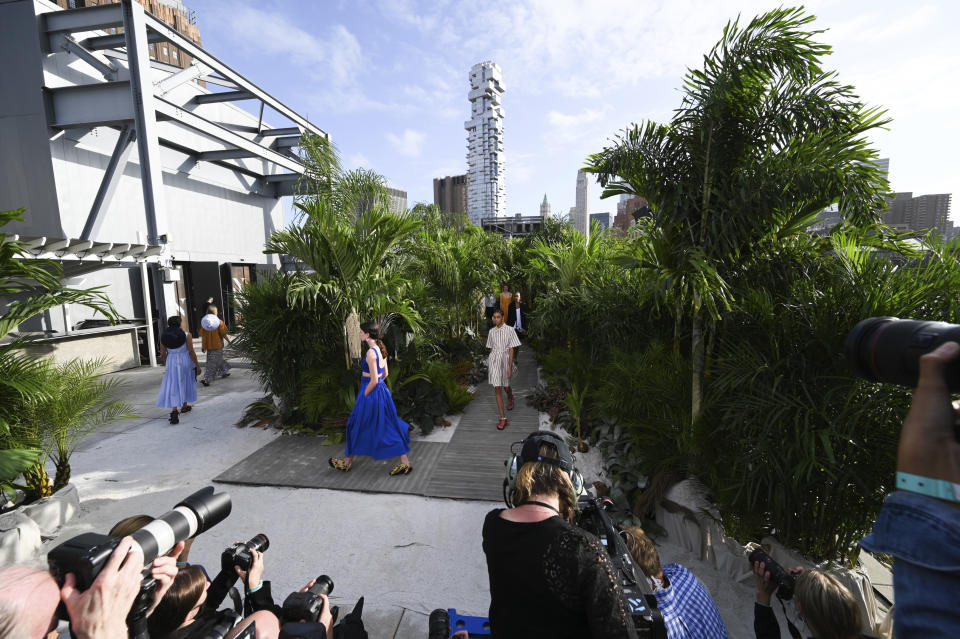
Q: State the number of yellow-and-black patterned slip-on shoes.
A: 2